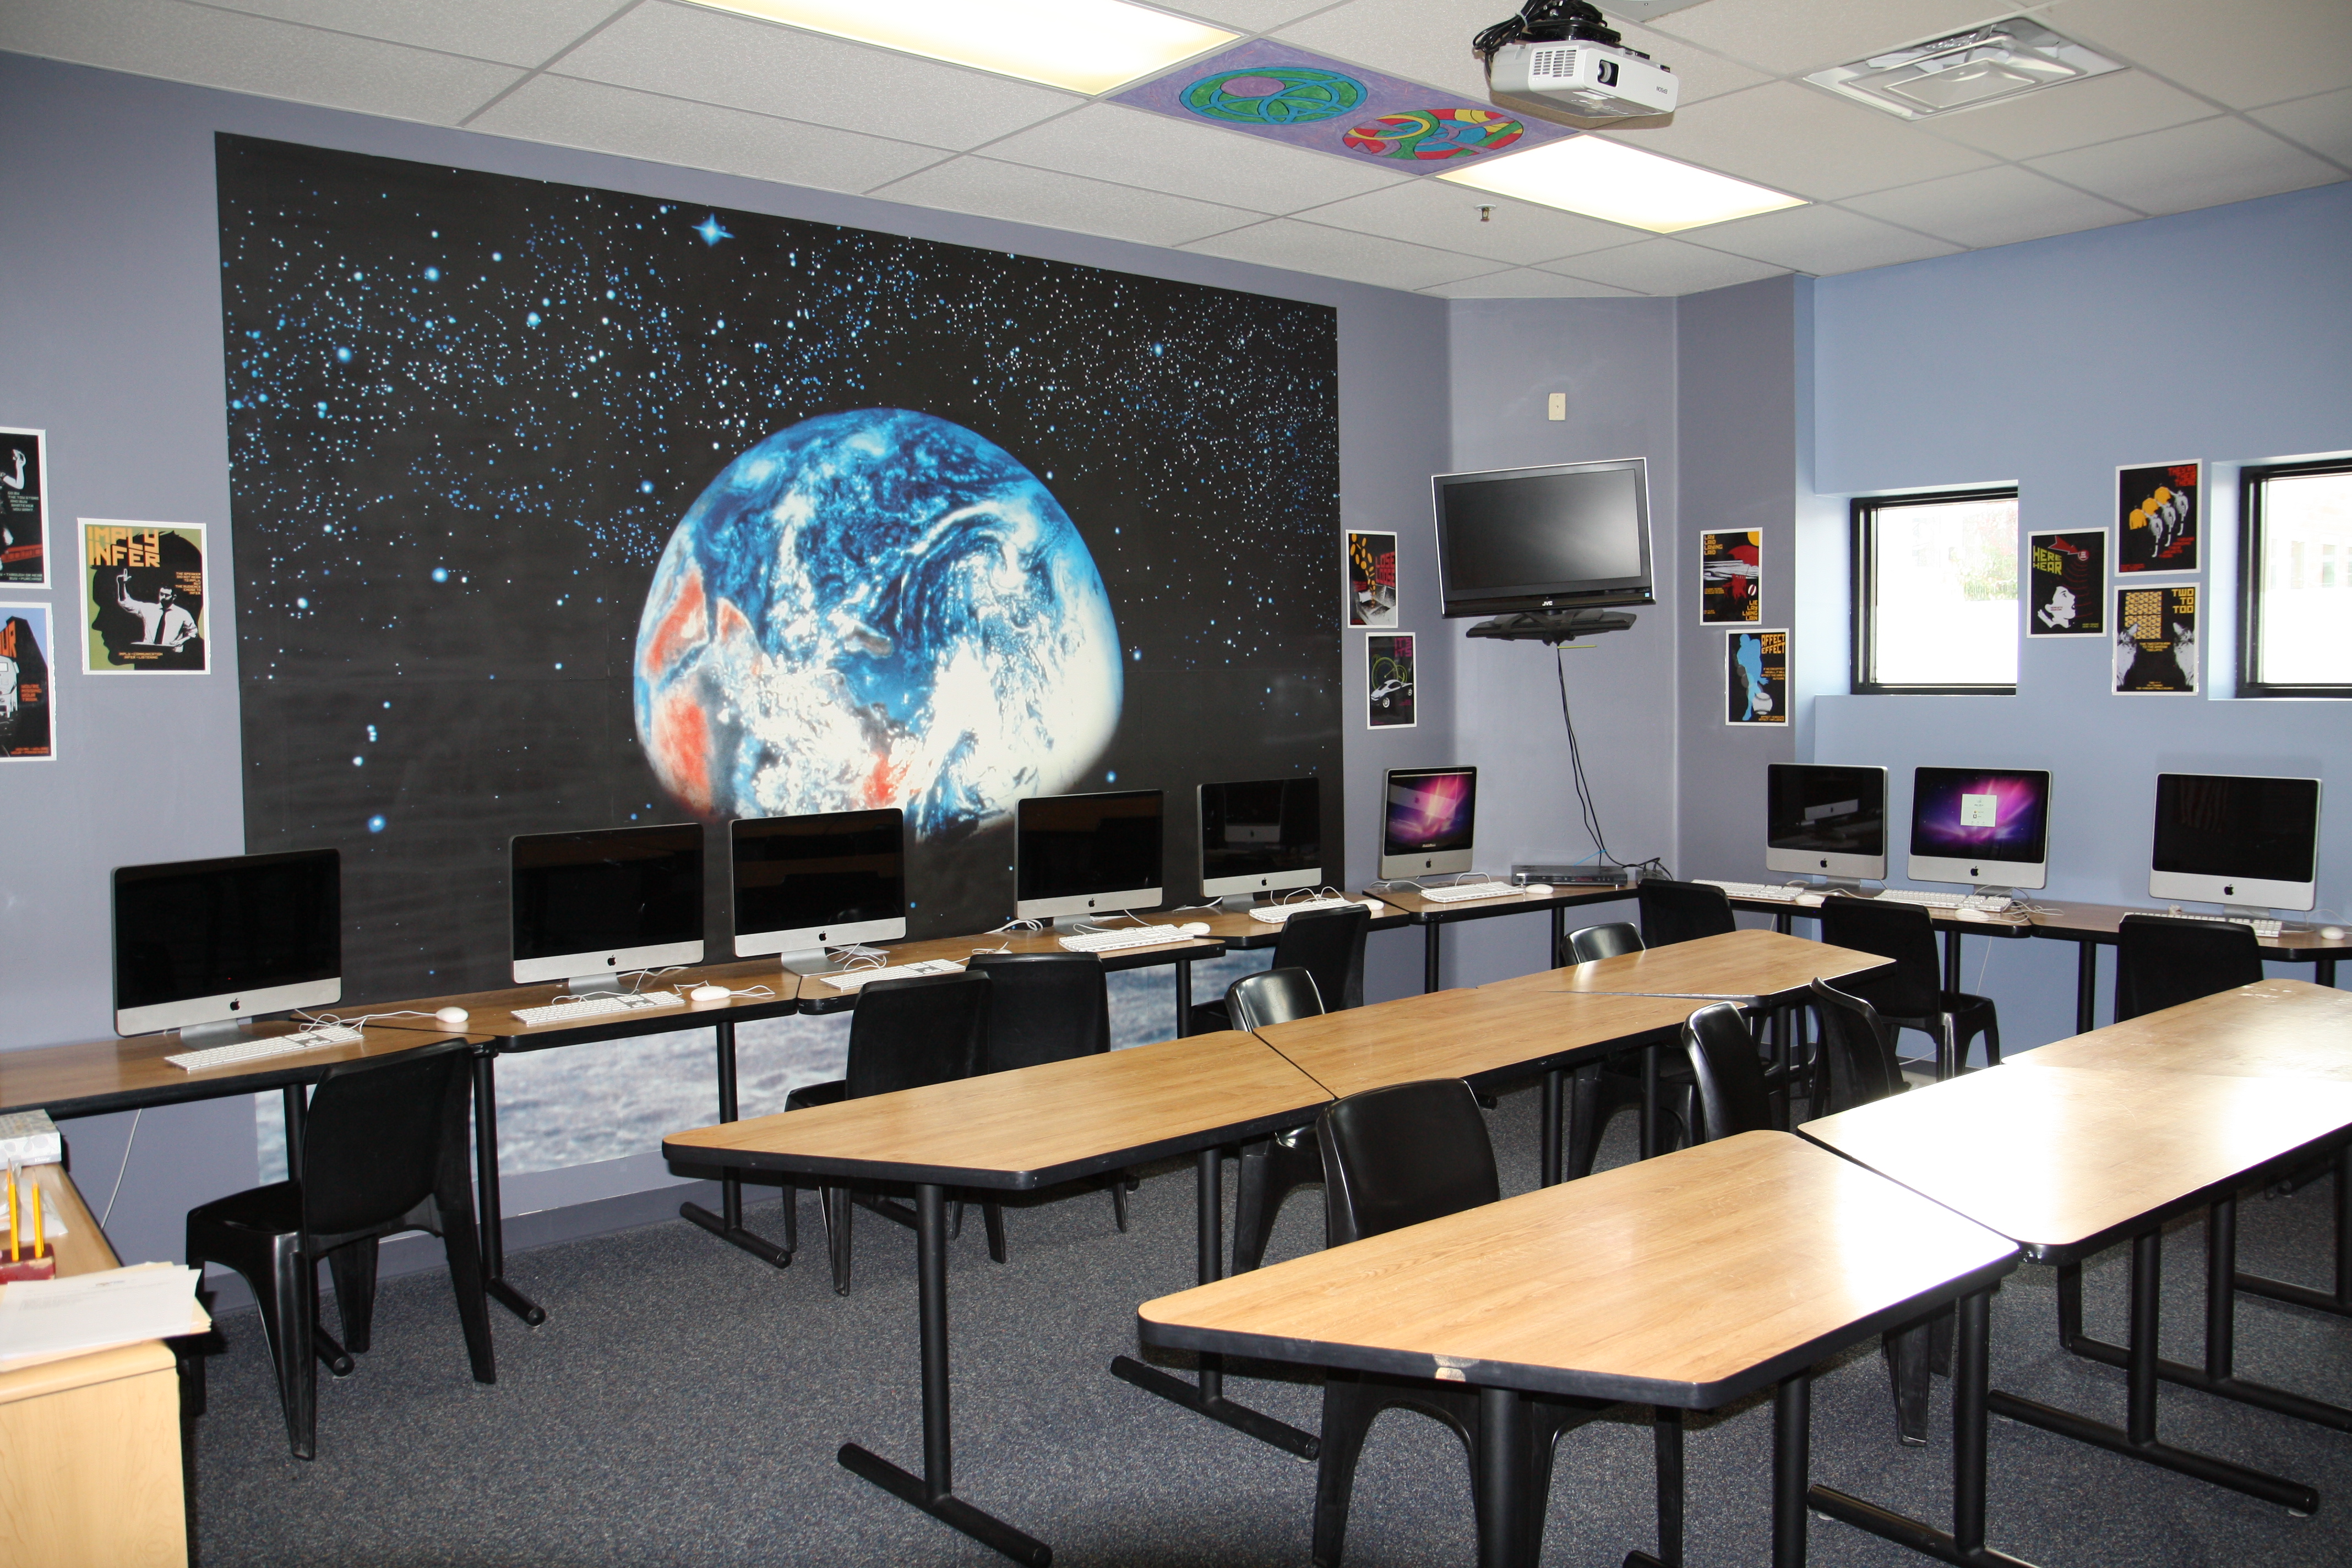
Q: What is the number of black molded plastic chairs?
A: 12